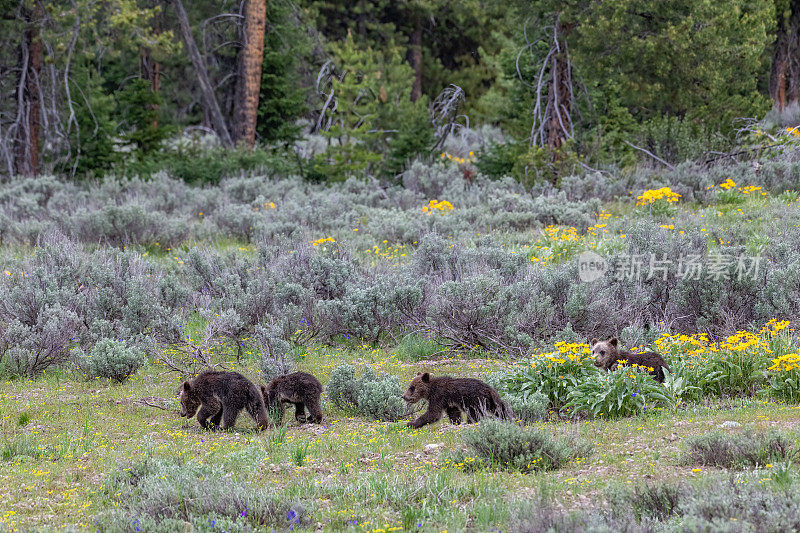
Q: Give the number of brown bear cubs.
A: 4